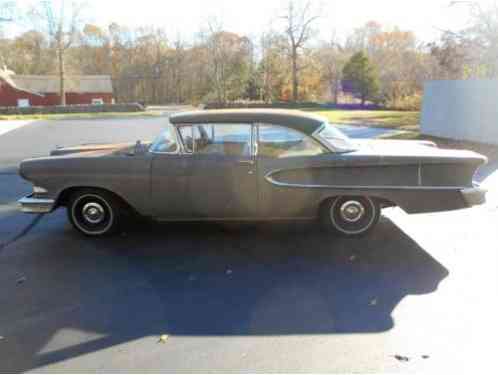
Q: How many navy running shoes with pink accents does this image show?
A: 0